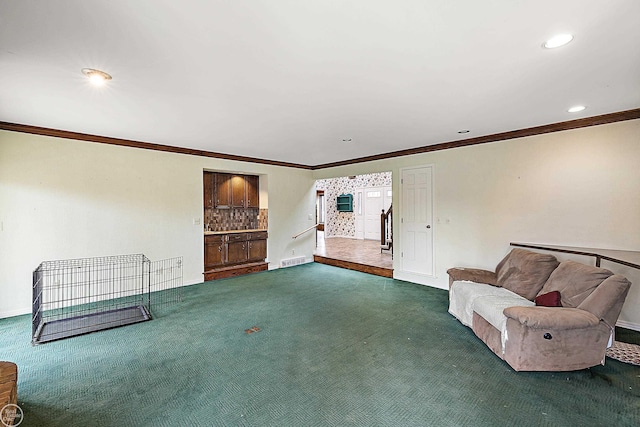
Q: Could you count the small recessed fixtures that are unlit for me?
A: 2